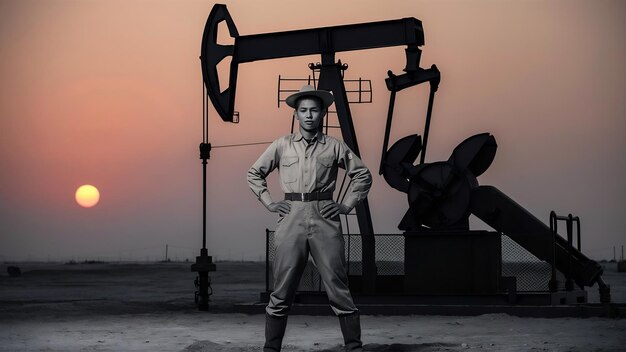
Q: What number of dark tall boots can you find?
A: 2